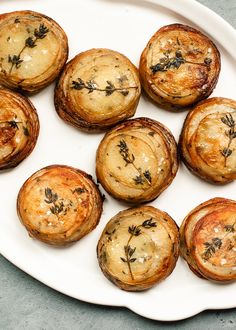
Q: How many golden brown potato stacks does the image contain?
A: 9